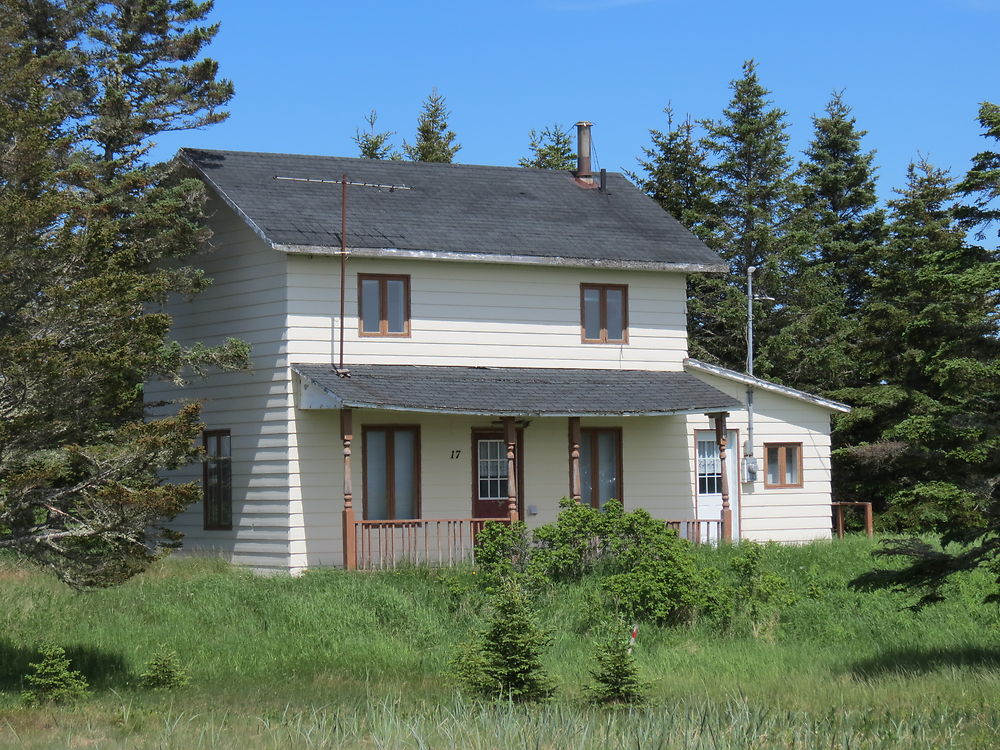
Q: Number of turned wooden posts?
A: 4